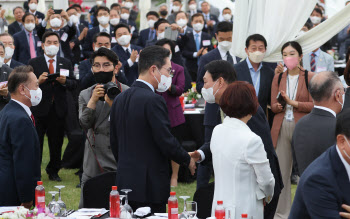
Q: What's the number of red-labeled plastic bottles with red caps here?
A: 5